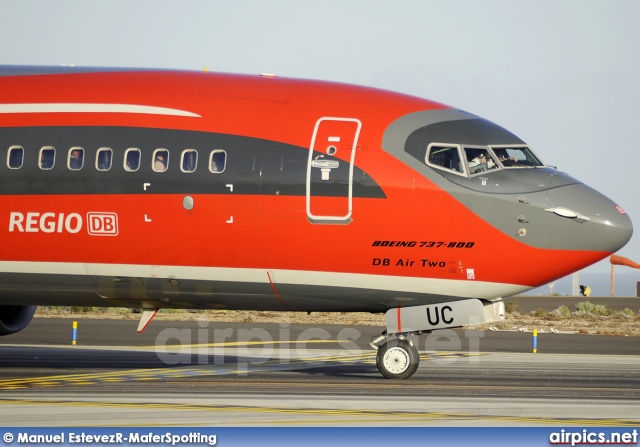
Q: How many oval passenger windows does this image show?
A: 8